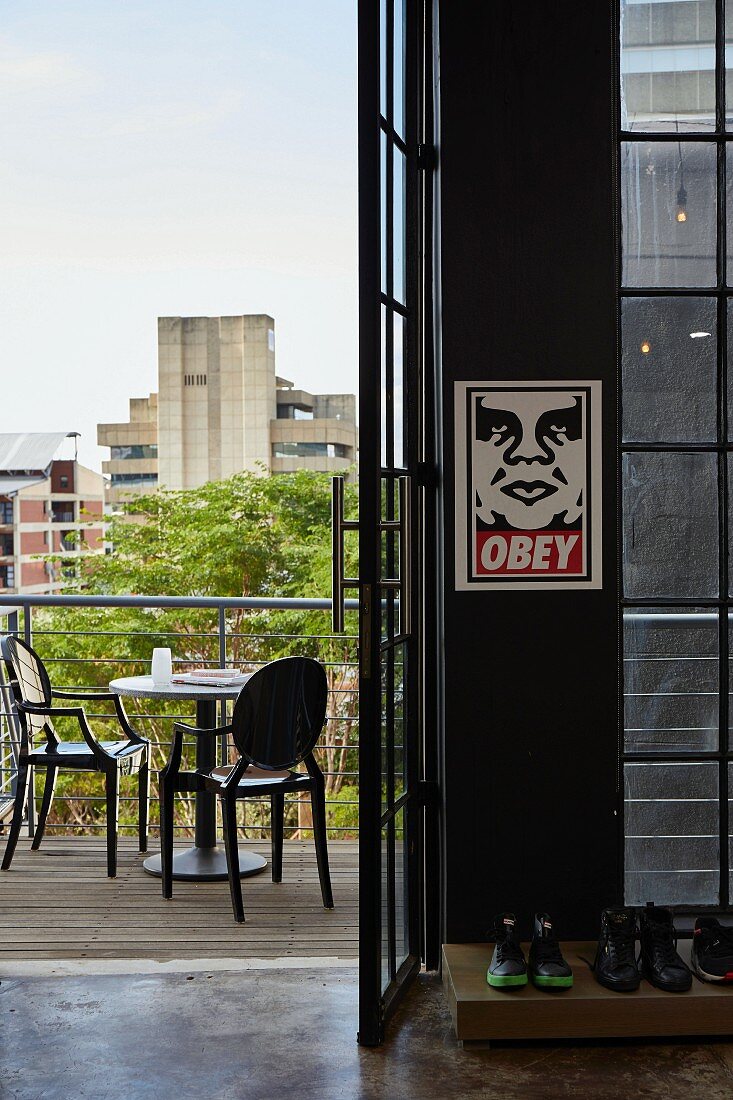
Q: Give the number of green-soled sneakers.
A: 2